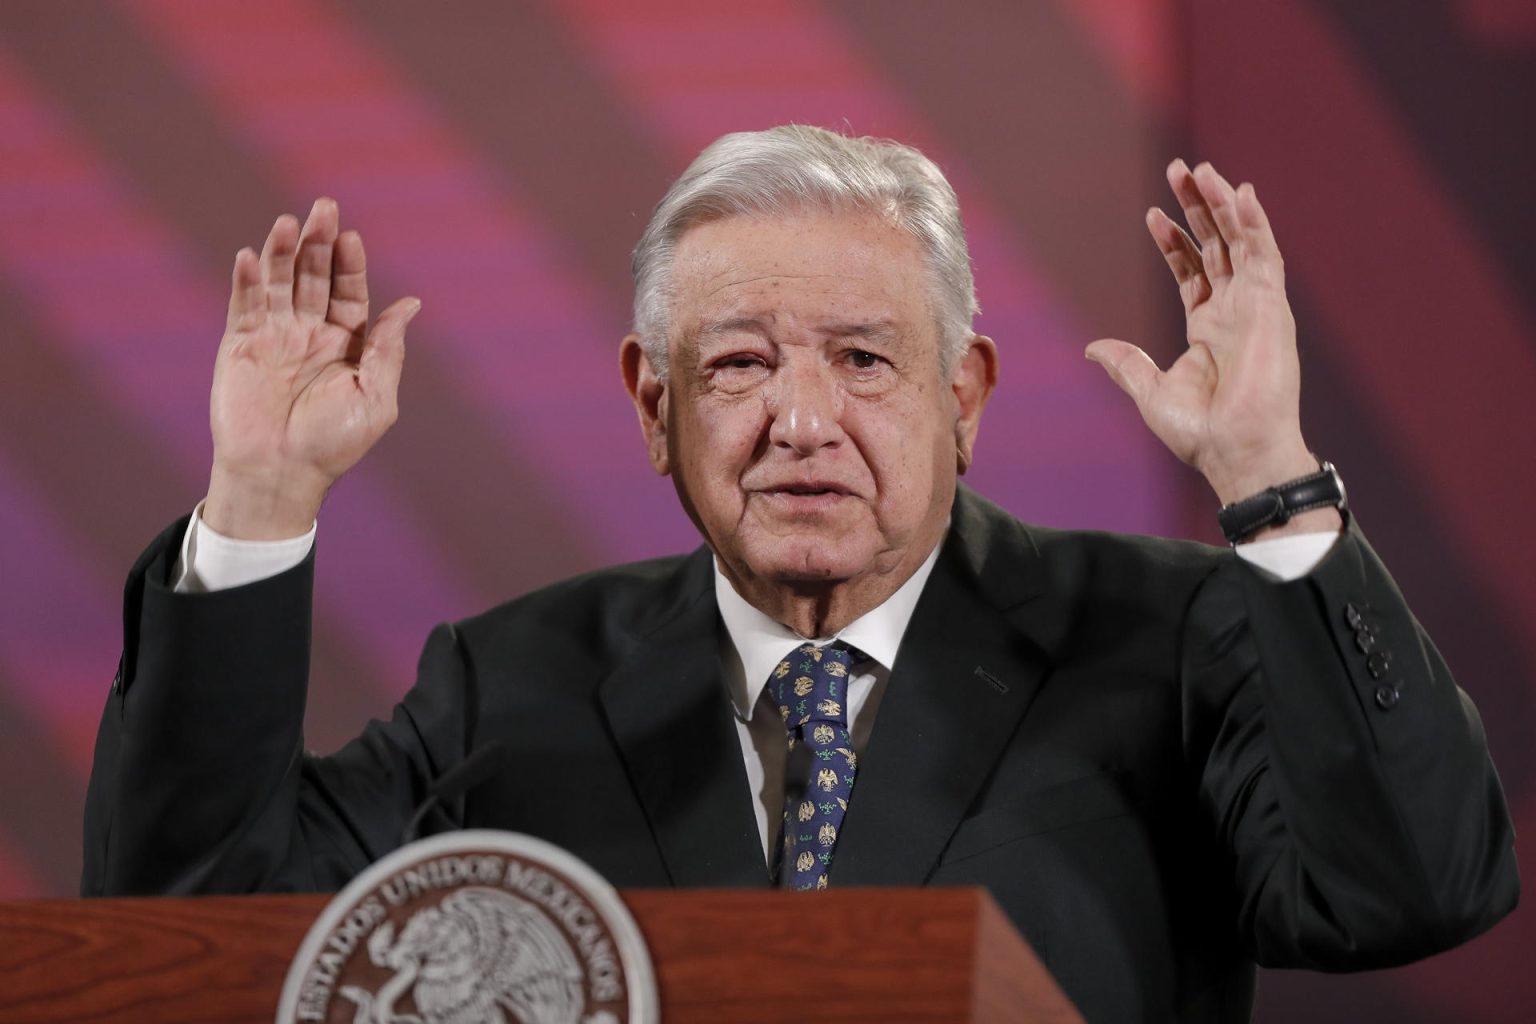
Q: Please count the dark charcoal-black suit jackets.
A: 1